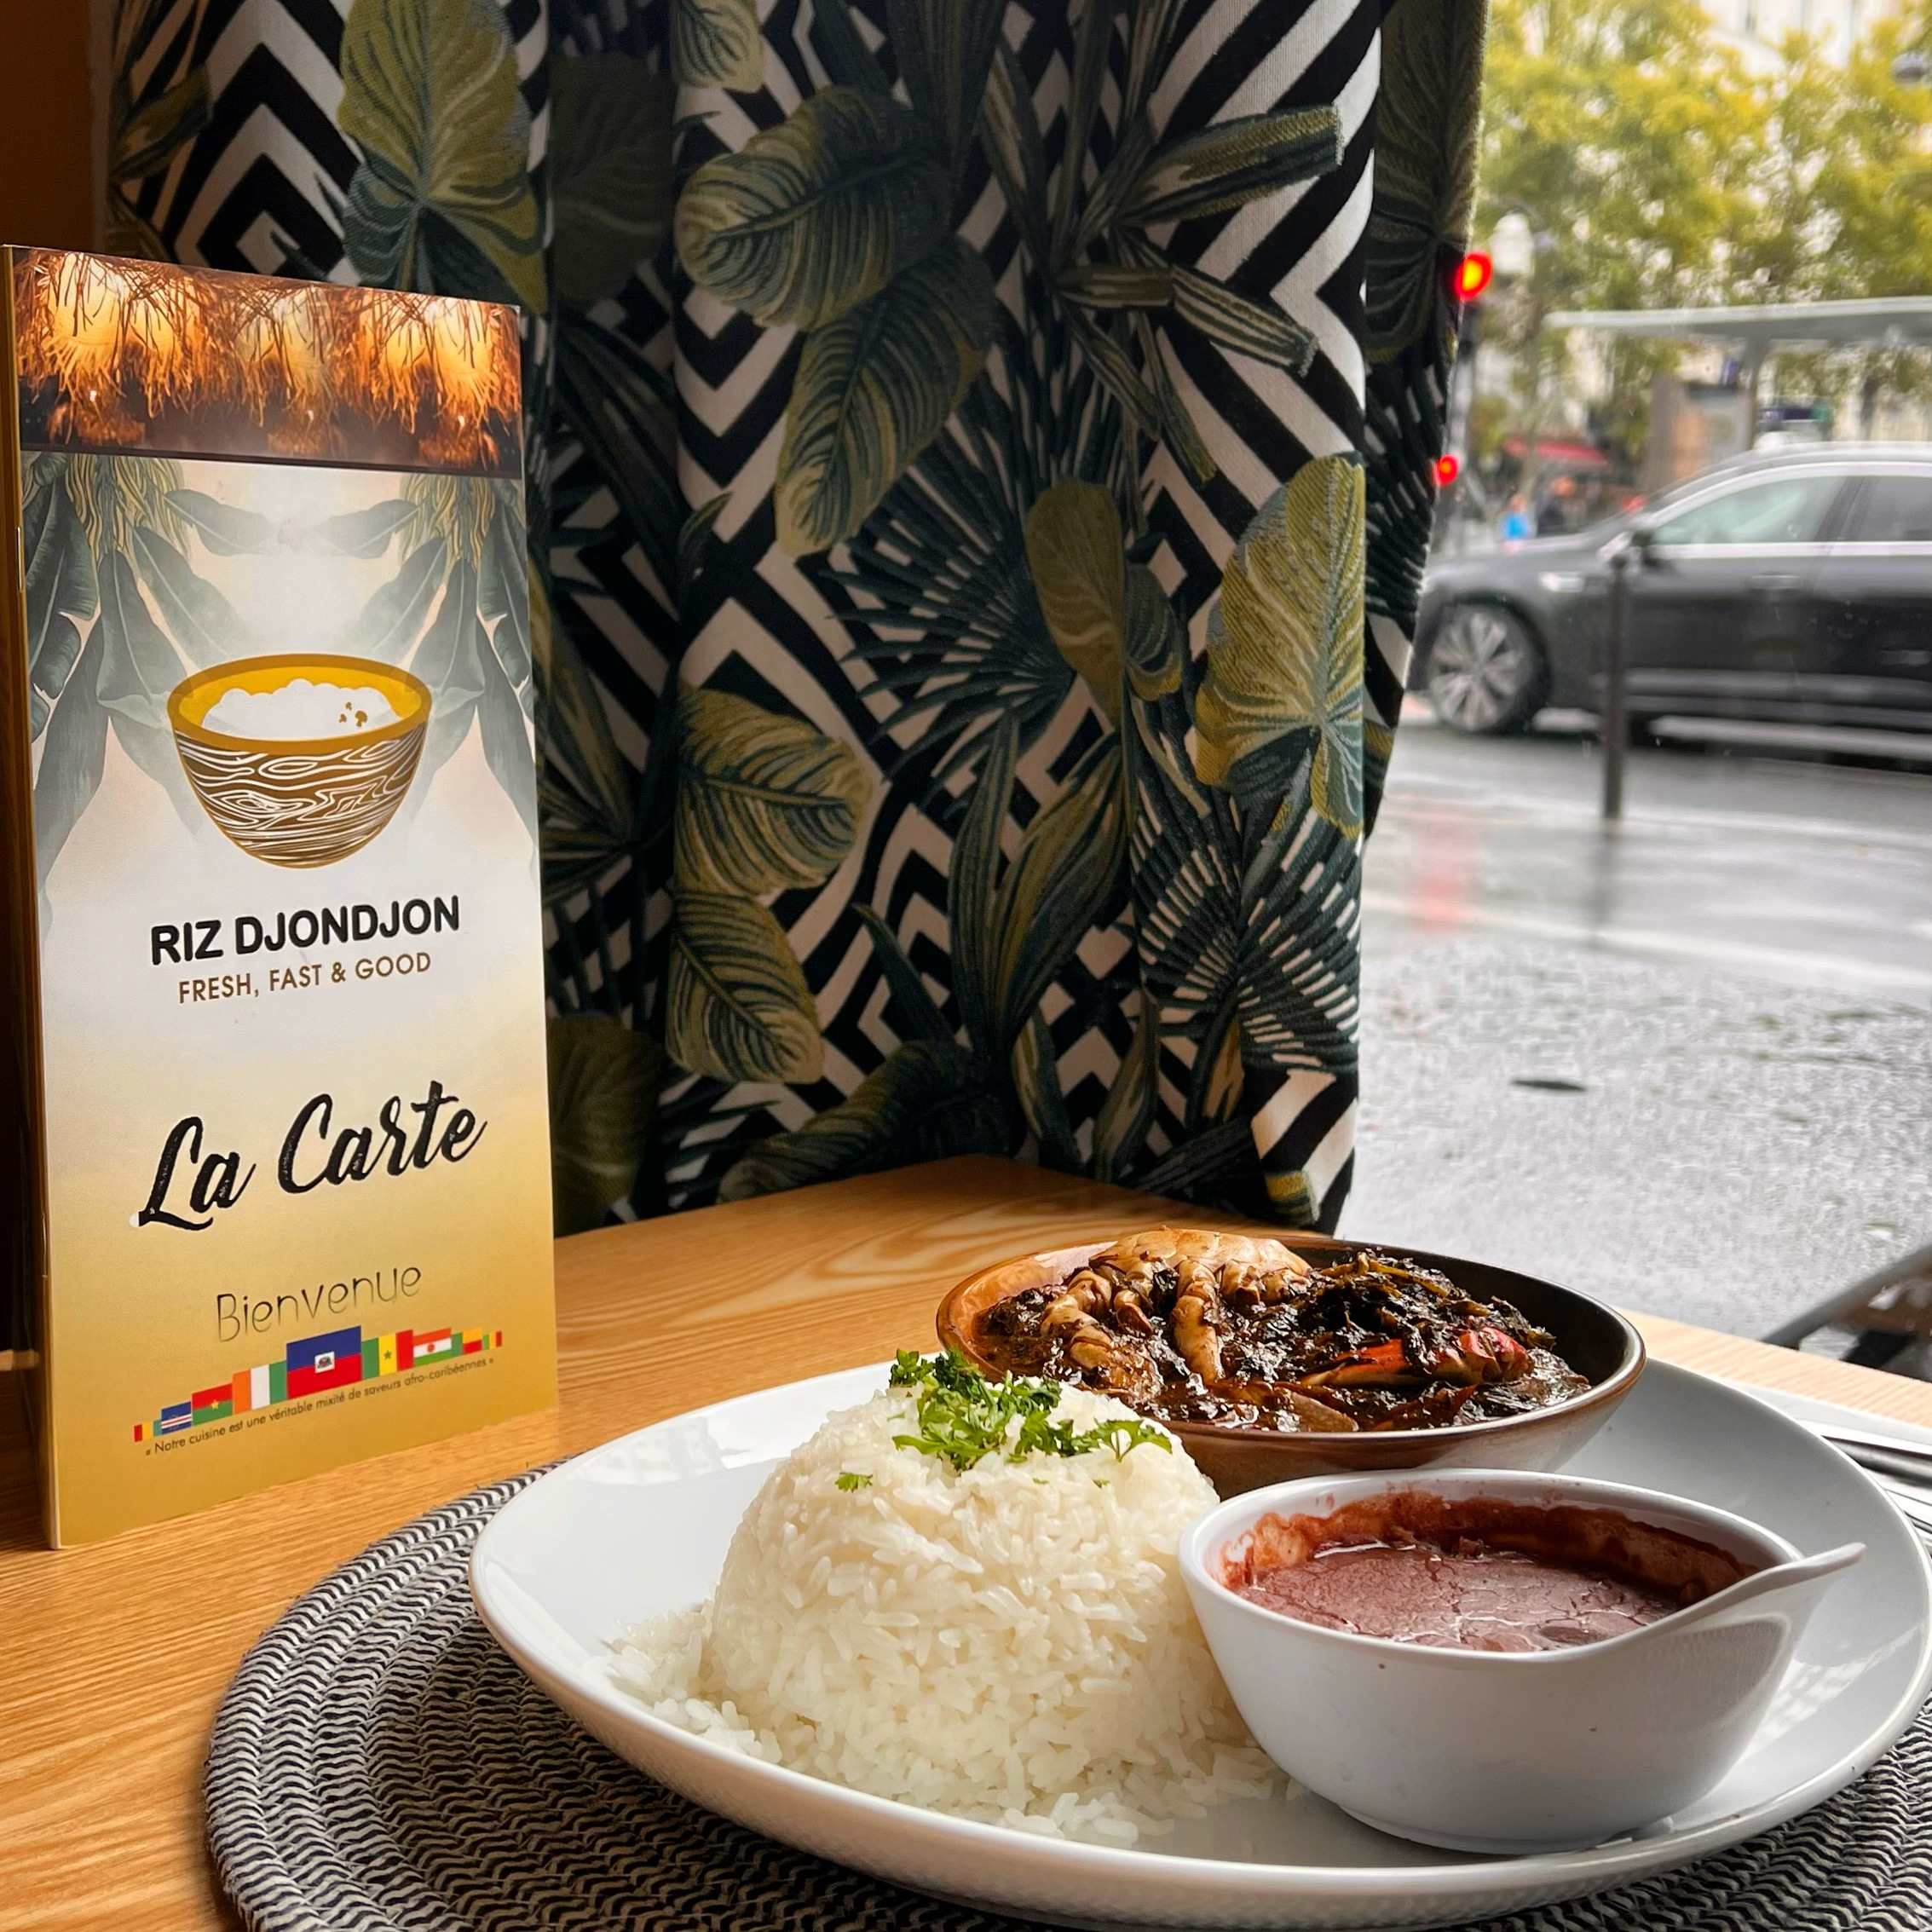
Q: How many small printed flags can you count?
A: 9